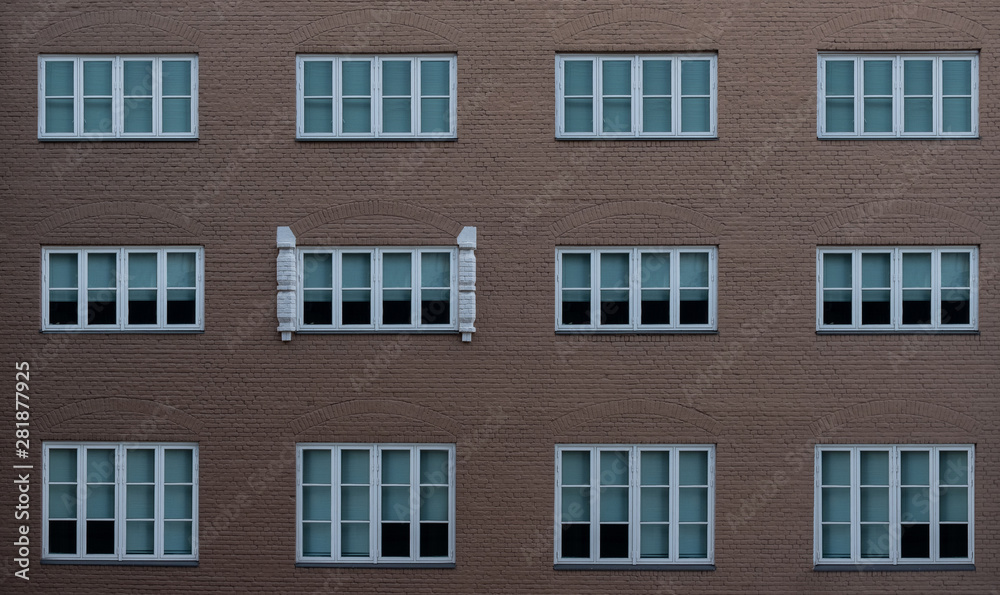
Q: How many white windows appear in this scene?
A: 12